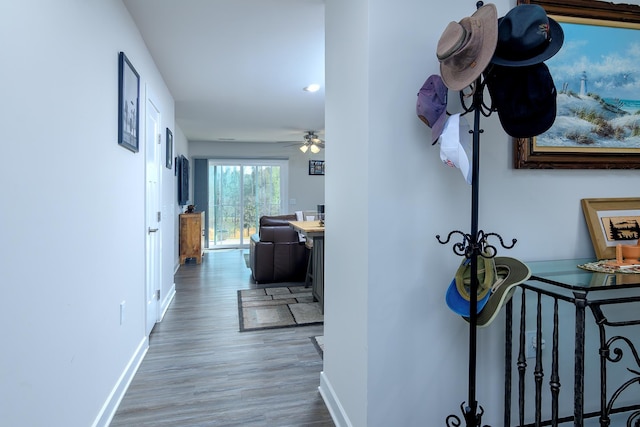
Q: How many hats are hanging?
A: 7